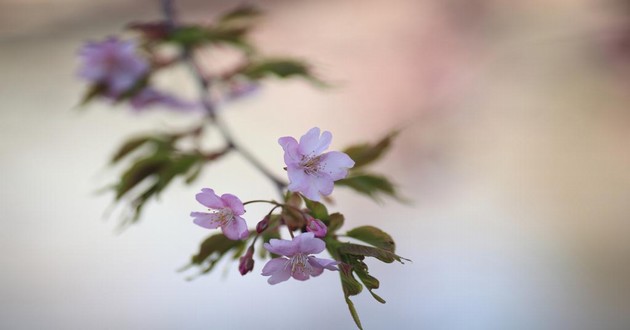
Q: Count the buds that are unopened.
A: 3